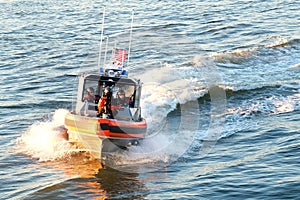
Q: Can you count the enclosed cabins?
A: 1